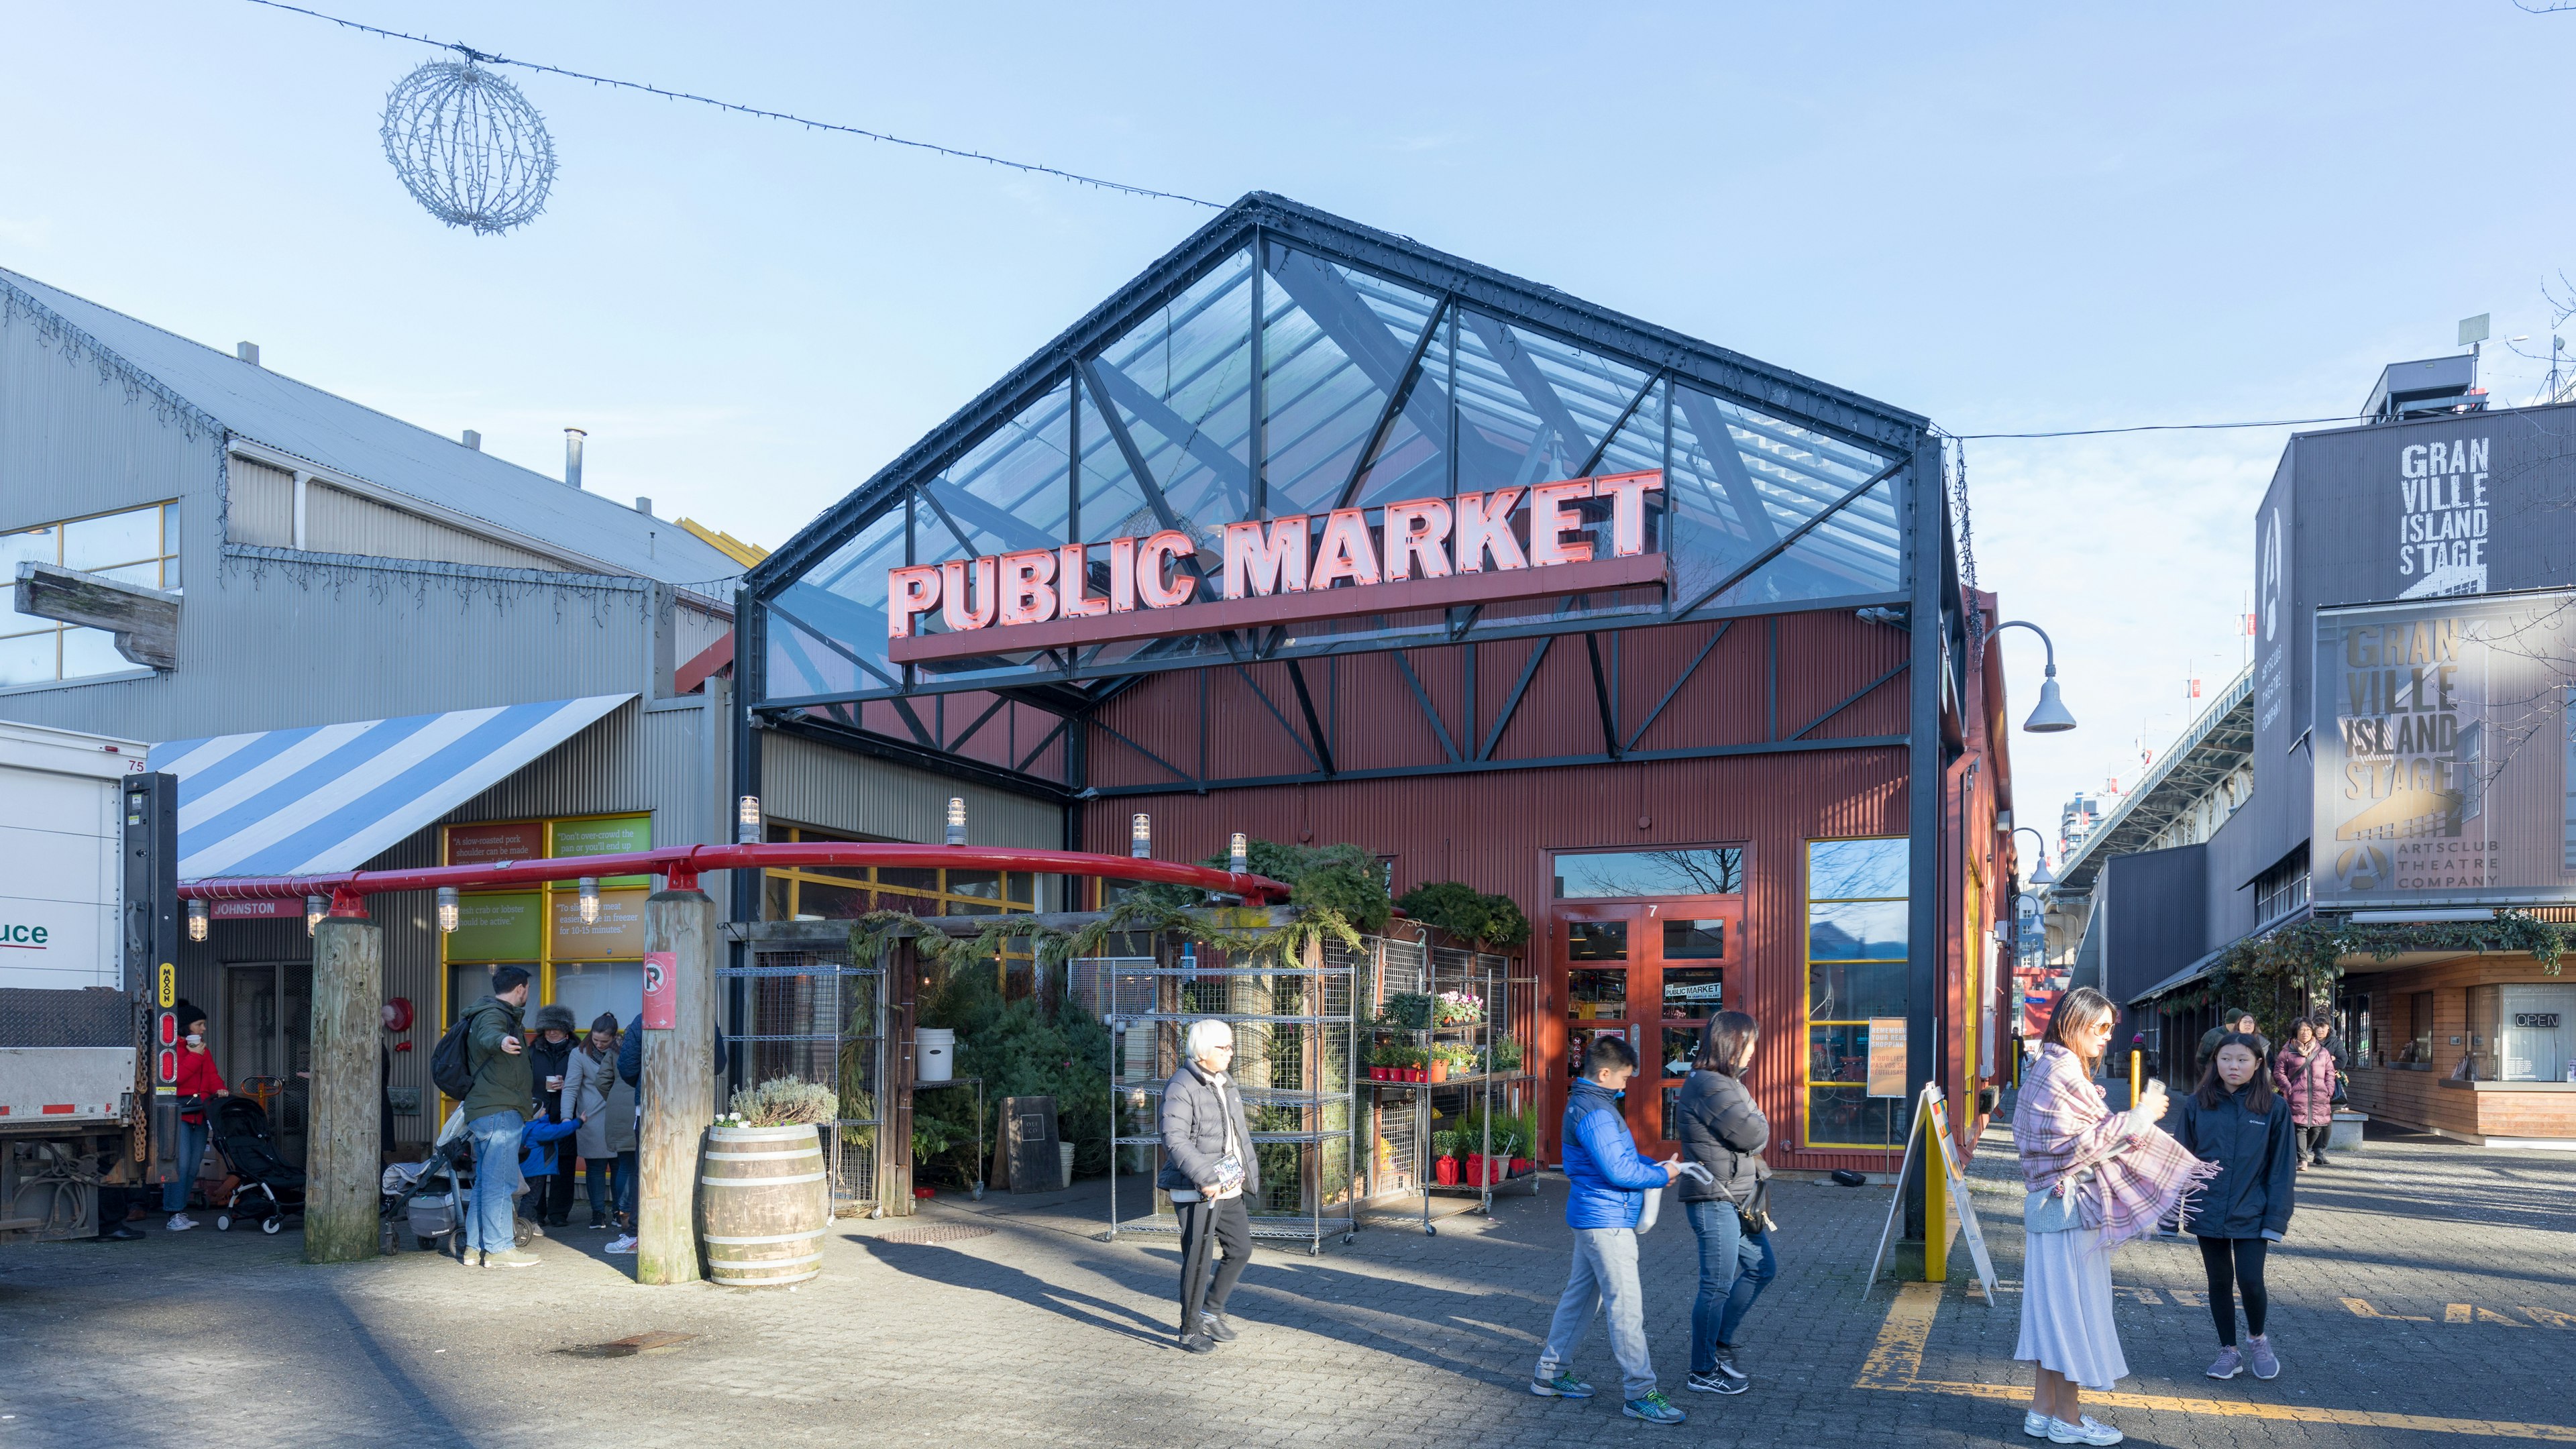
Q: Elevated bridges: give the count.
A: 1